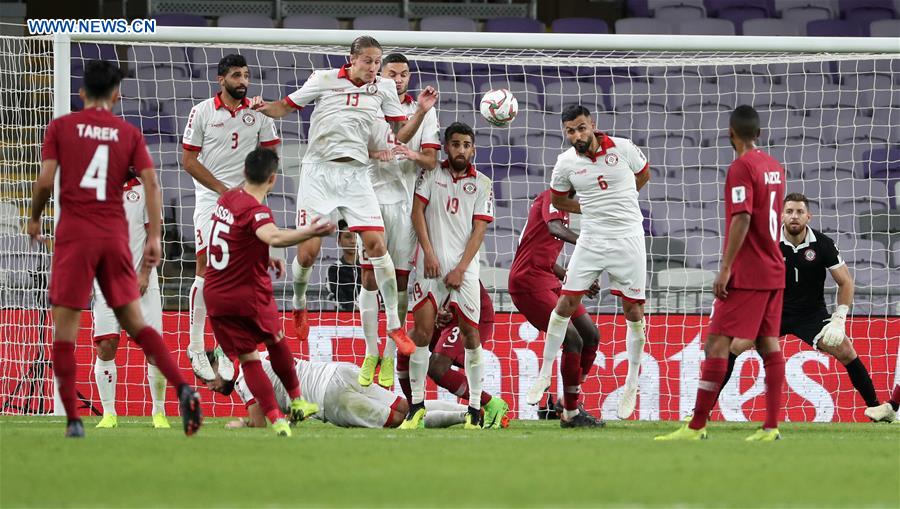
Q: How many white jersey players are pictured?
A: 7